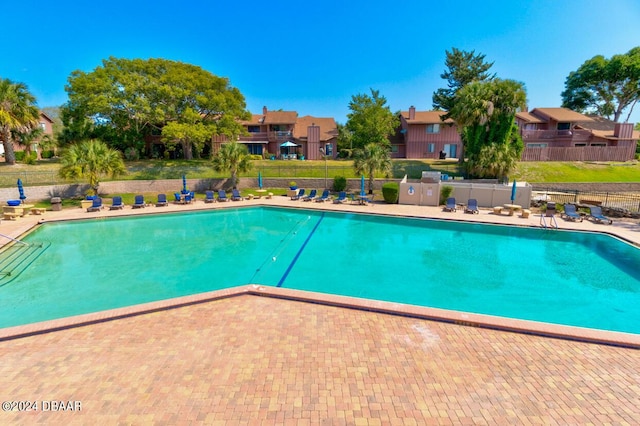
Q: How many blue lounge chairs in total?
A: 15